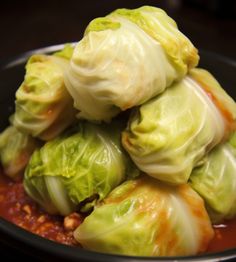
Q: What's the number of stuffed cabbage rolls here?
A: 7